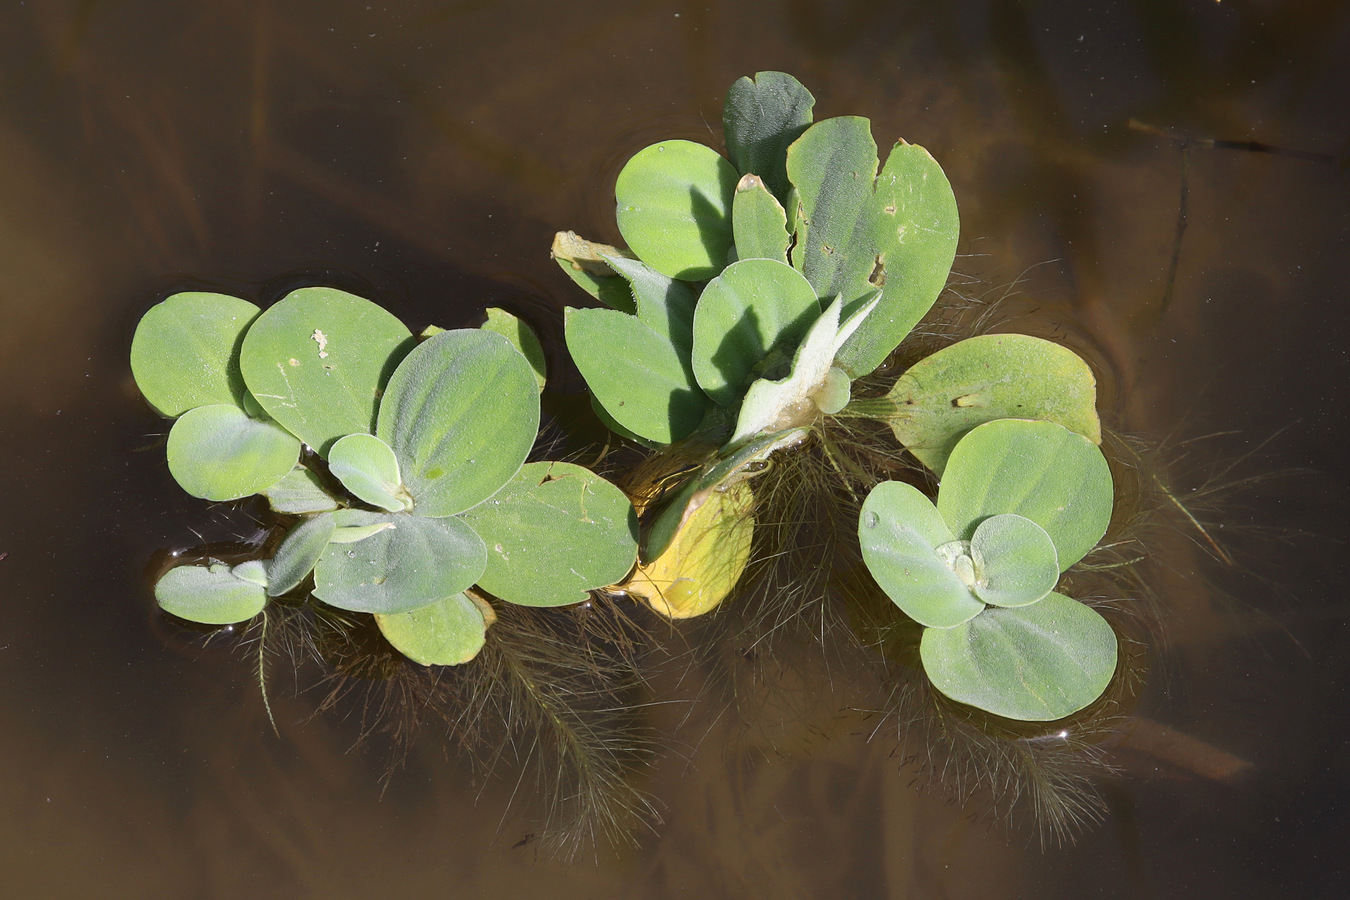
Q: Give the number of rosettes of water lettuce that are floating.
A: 3